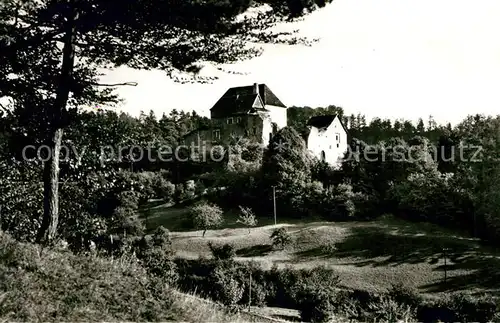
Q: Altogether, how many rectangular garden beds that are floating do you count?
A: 0